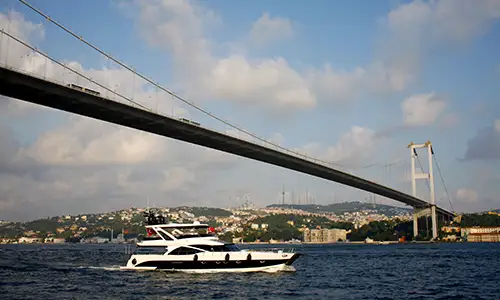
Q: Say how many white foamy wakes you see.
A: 1